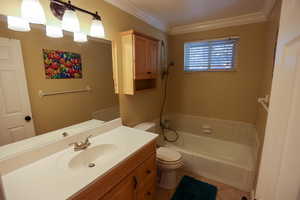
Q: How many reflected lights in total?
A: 3